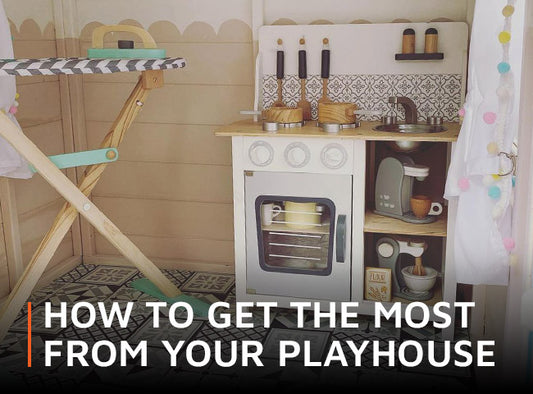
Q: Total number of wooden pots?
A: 2